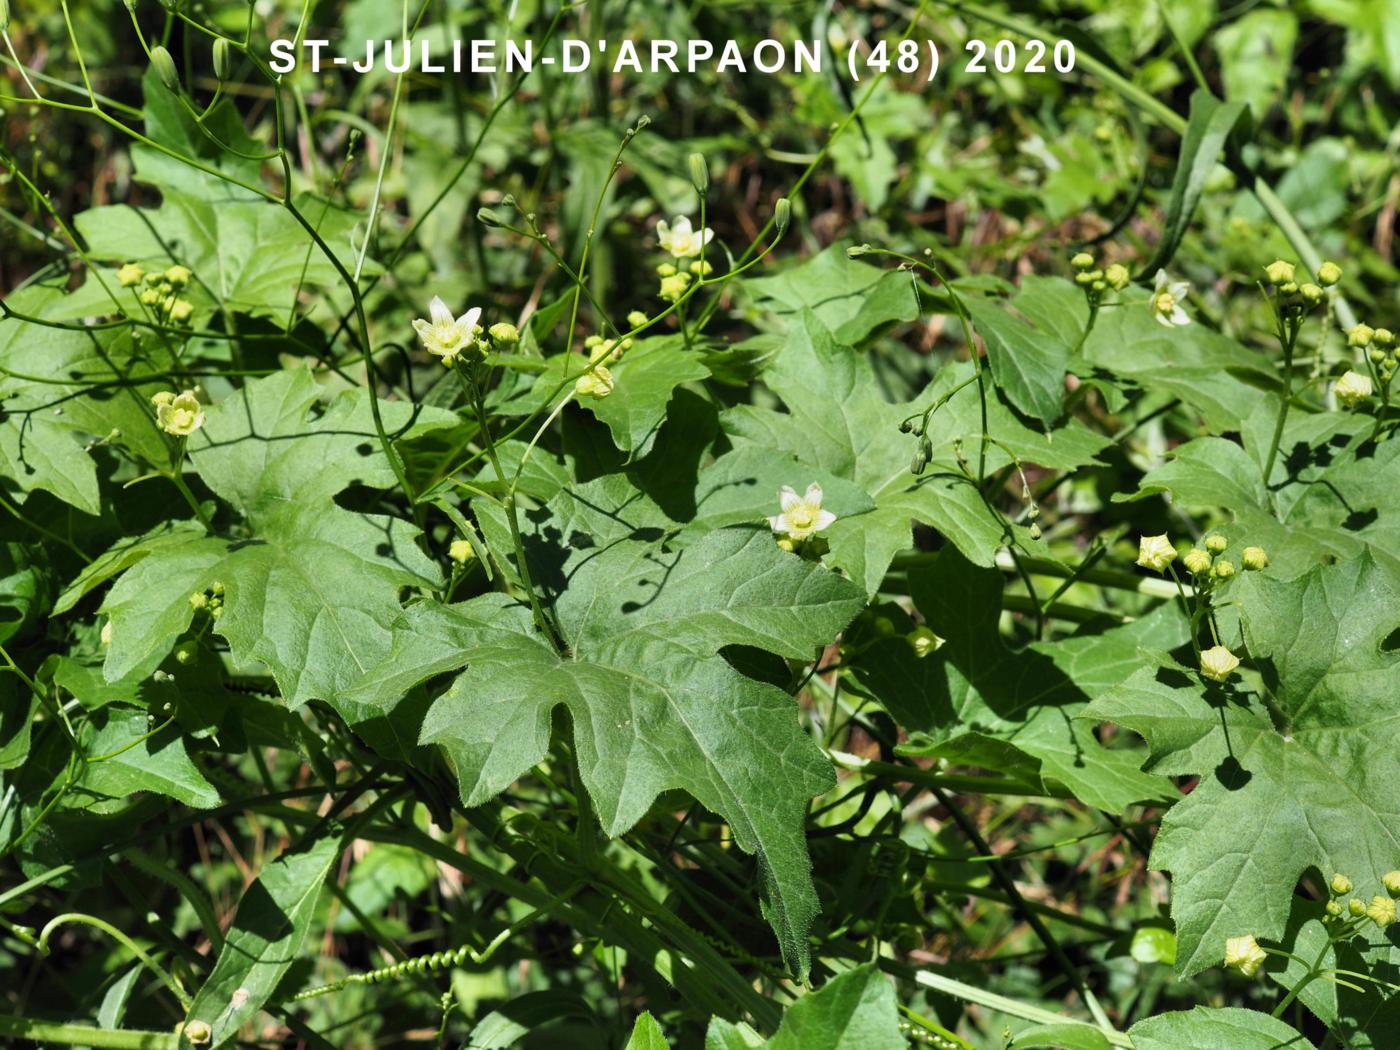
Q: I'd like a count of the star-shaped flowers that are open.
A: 5